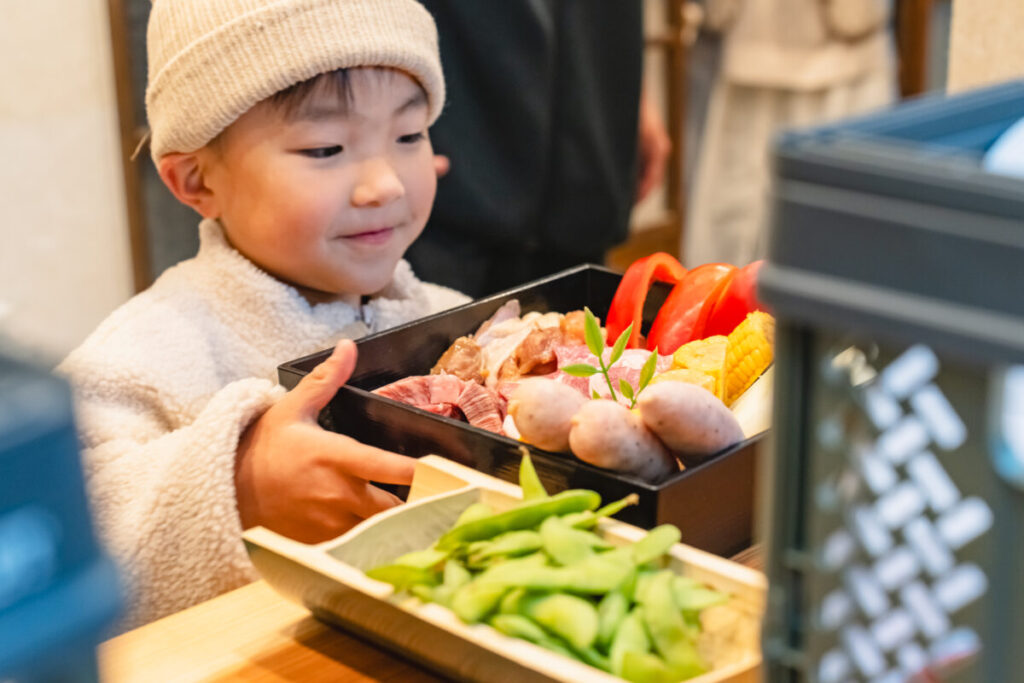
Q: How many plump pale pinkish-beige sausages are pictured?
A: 3